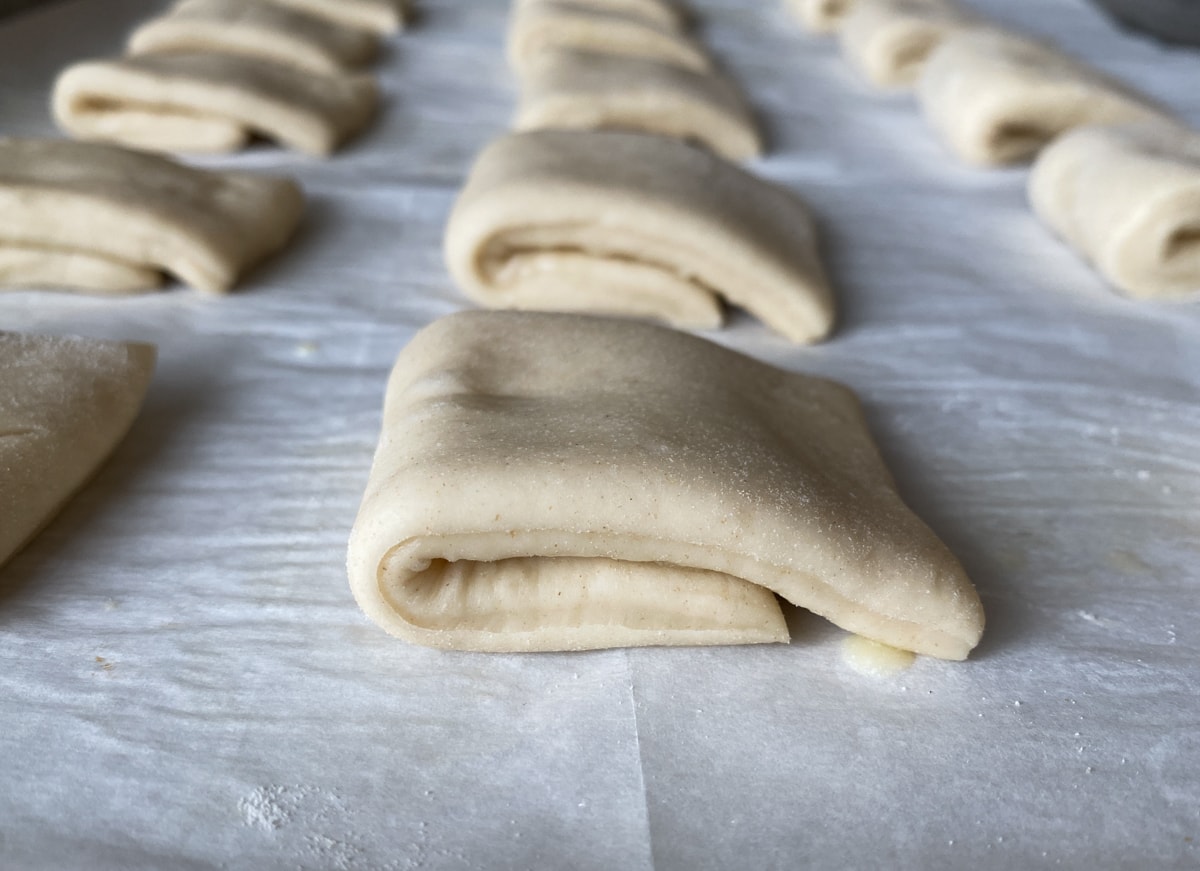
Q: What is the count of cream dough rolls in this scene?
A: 14